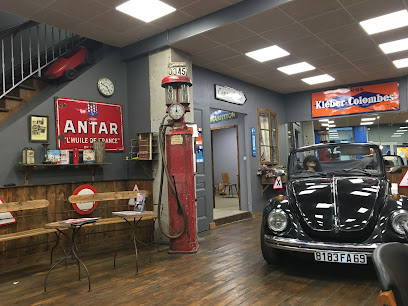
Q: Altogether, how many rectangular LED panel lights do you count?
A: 7